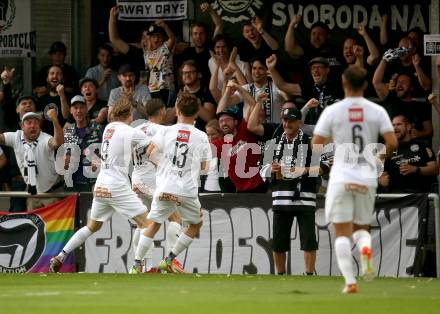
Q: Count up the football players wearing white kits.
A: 4